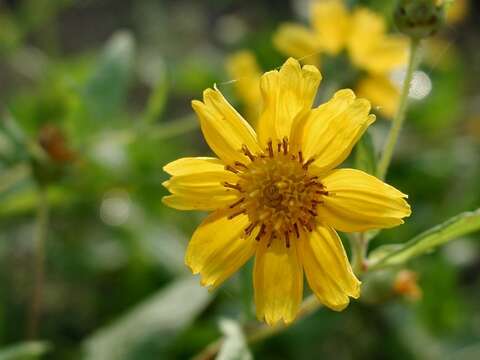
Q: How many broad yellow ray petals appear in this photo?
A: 8